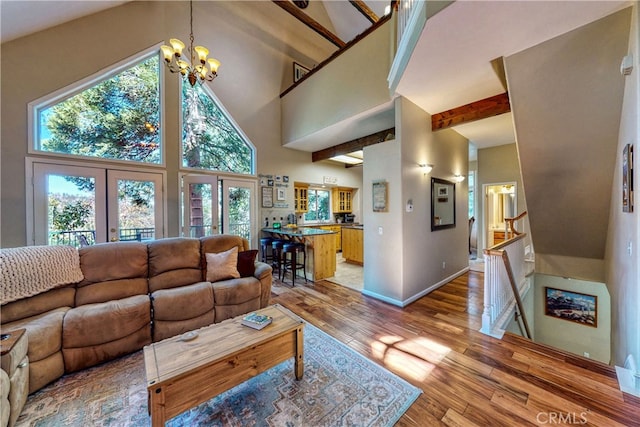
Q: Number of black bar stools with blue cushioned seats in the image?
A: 3